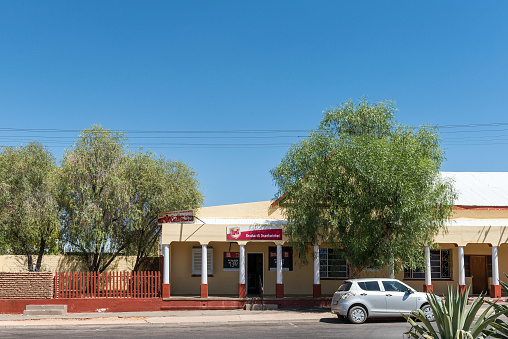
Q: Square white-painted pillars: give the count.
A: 0